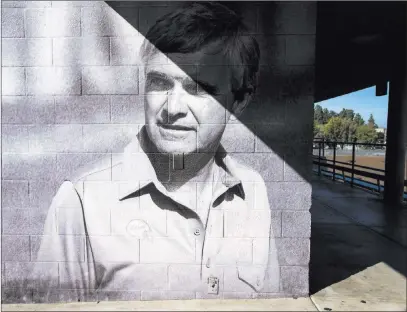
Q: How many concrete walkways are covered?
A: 1